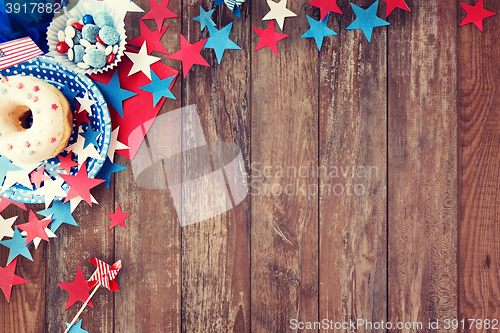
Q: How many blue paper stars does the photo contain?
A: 13